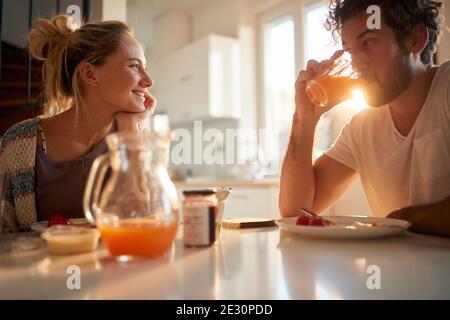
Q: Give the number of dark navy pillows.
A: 0